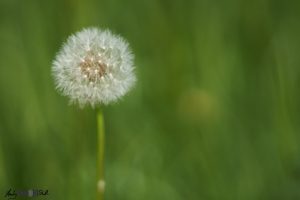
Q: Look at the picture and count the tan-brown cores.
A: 1